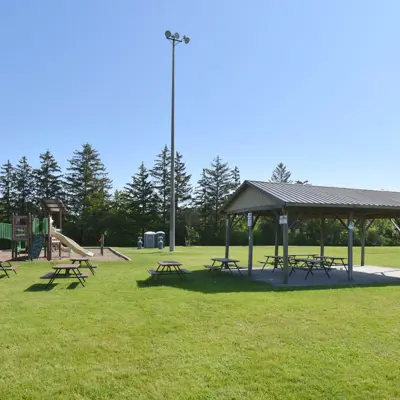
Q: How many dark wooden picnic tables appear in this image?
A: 9